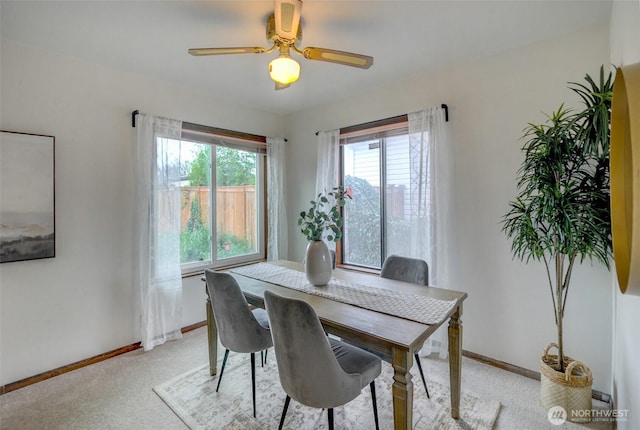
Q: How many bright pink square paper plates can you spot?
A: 0